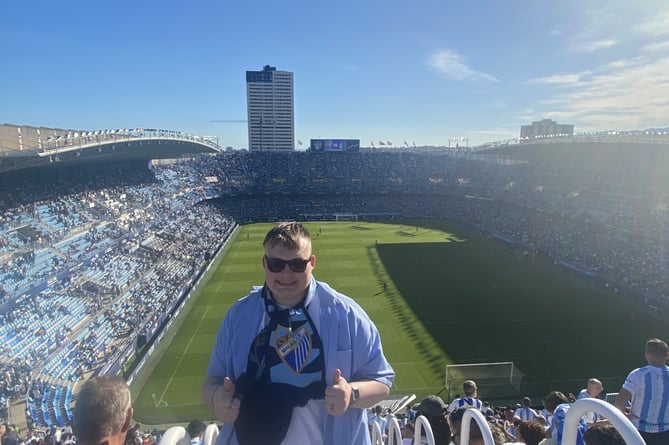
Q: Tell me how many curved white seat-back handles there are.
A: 7